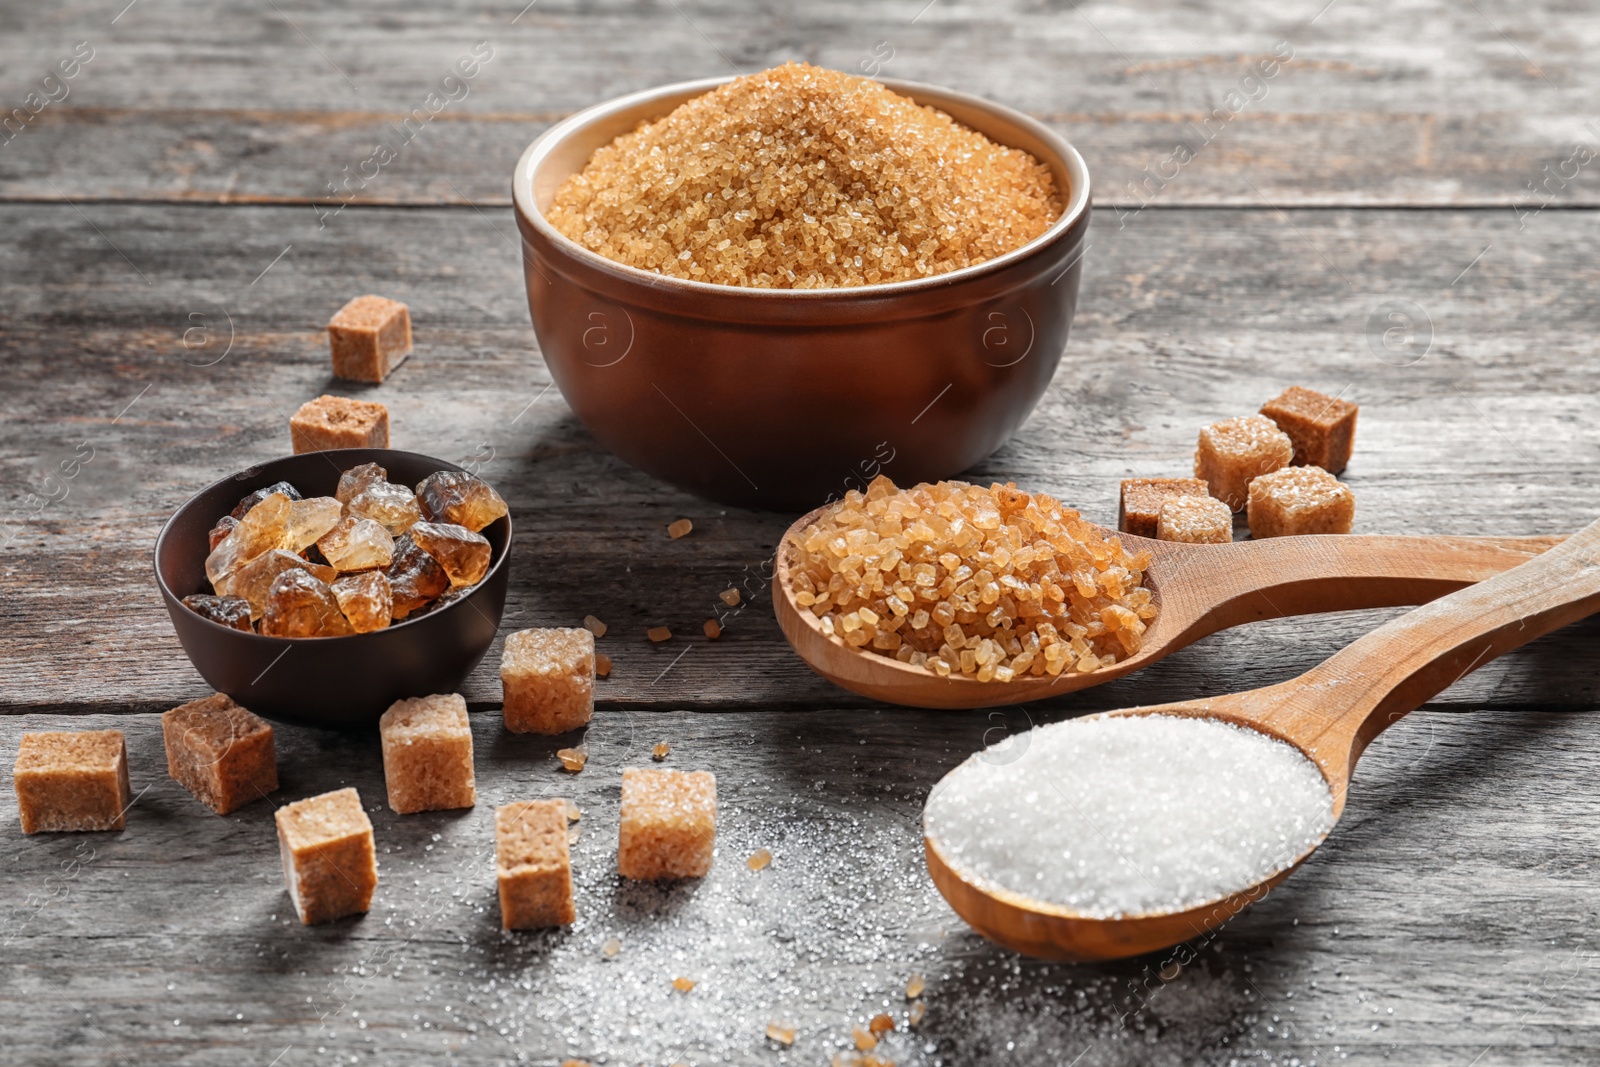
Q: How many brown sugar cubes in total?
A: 14